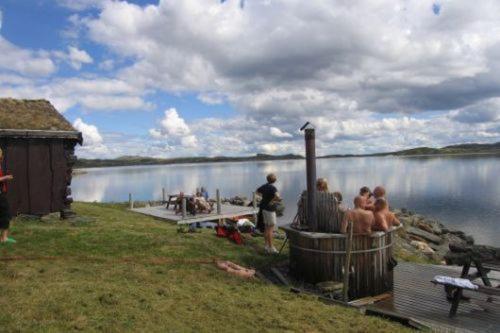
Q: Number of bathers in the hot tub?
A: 6